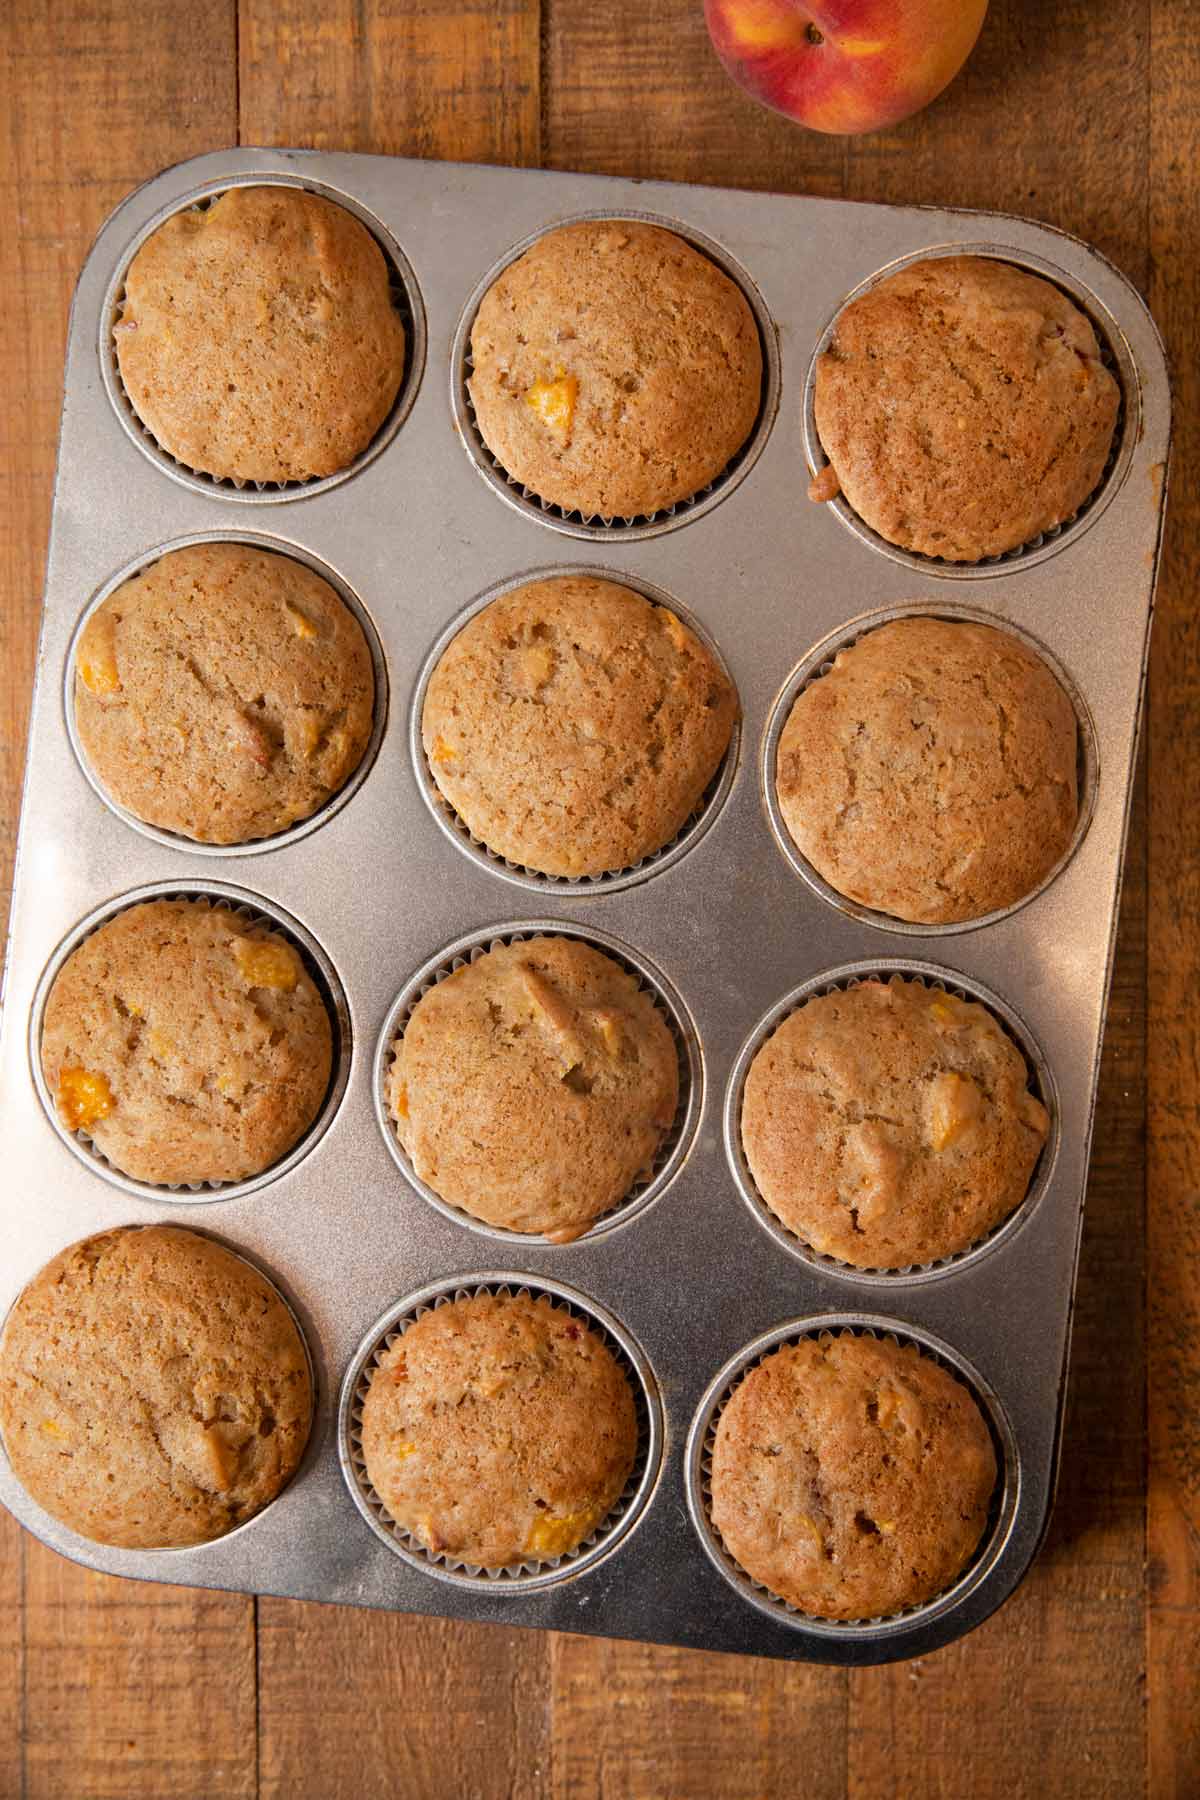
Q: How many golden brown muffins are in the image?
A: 12